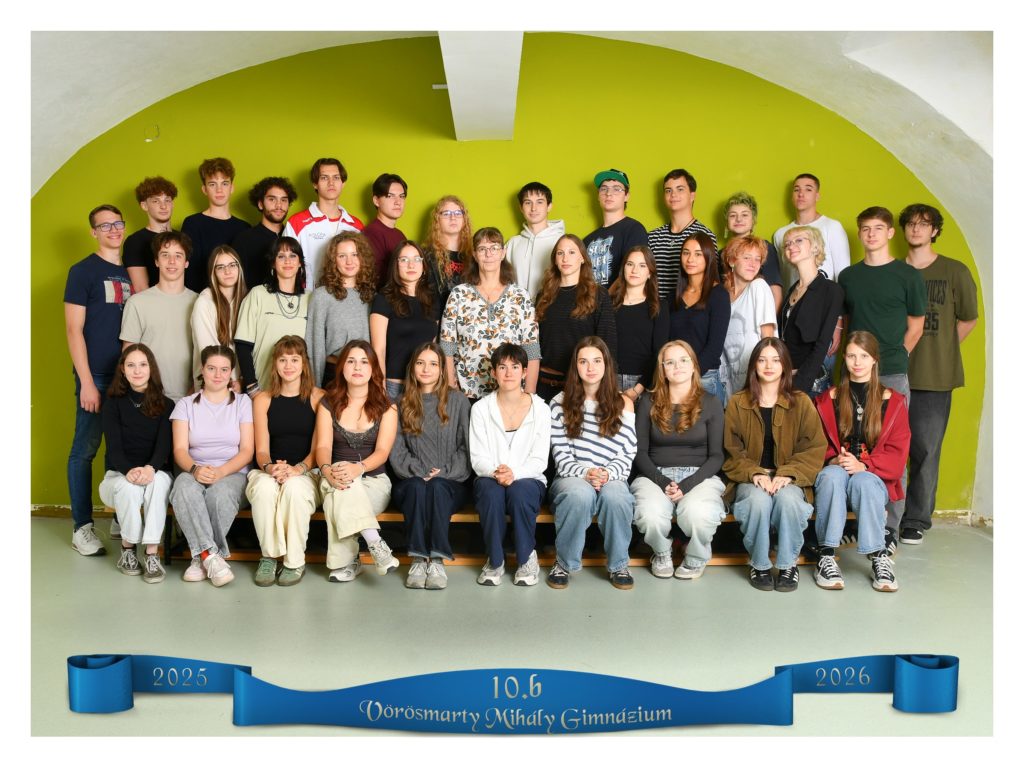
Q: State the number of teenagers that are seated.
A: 10